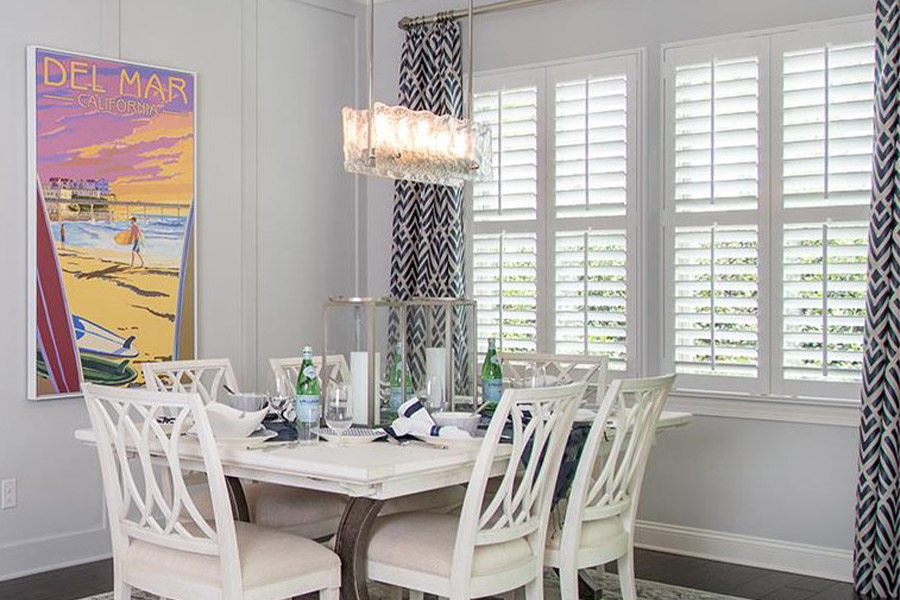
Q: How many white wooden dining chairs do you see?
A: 6